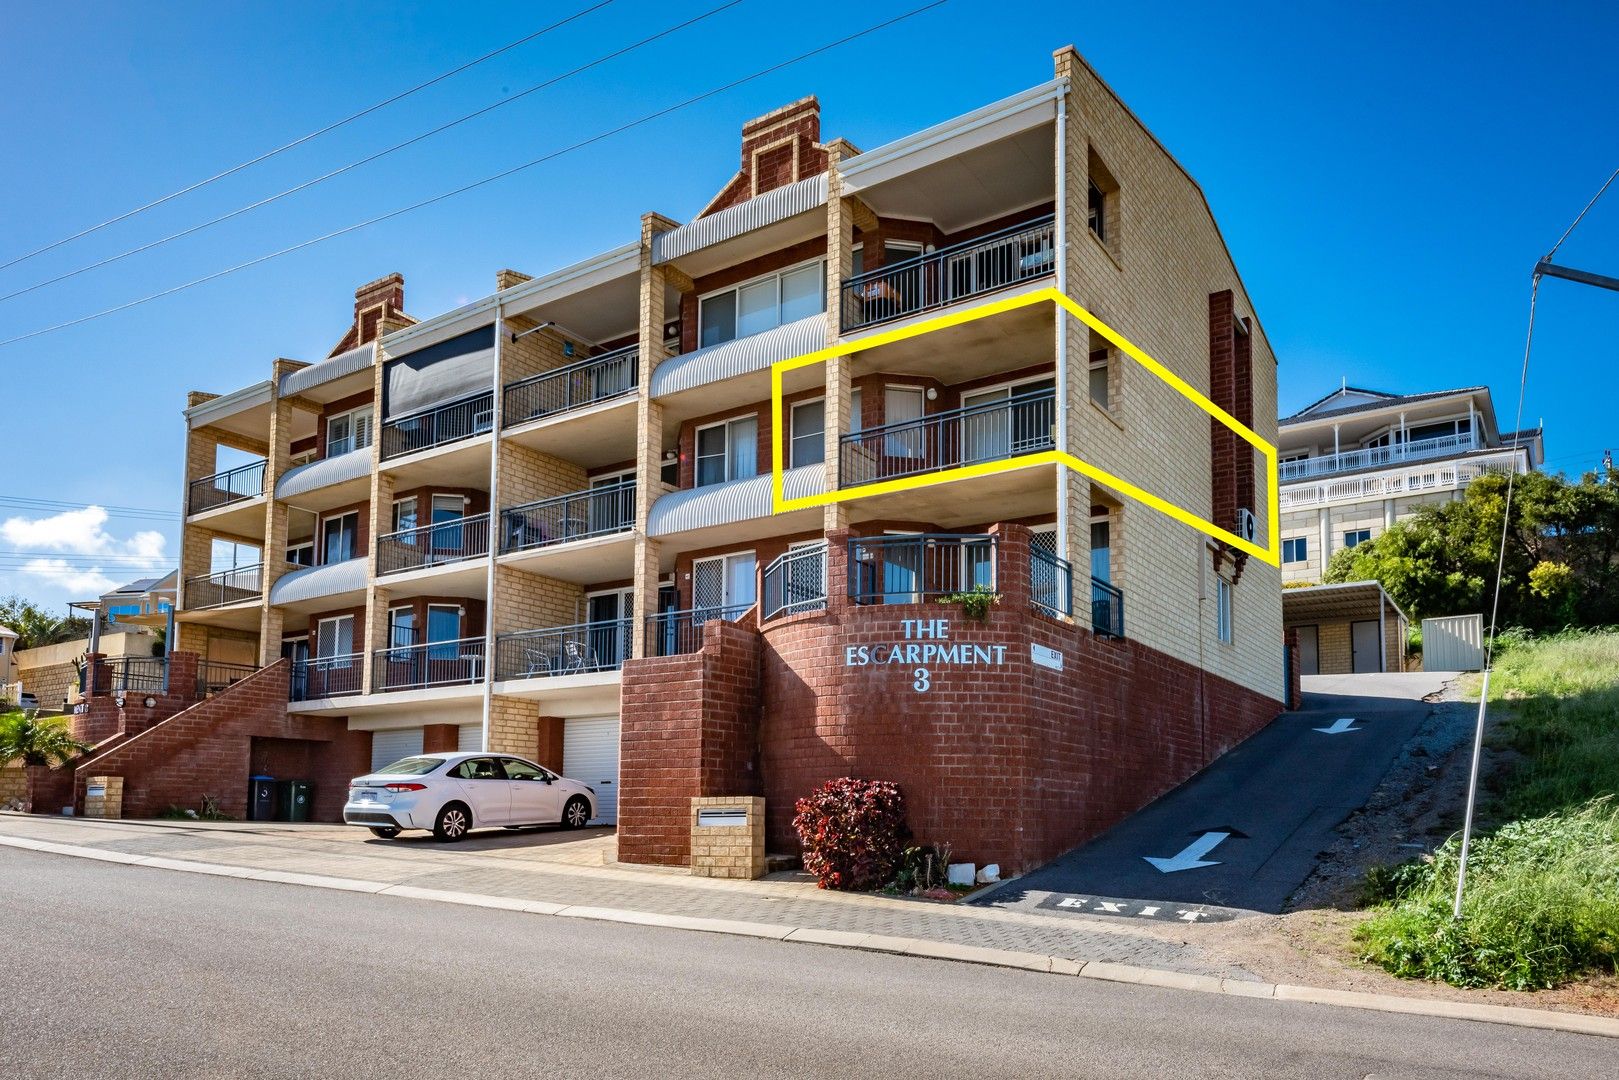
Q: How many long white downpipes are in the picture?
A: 3